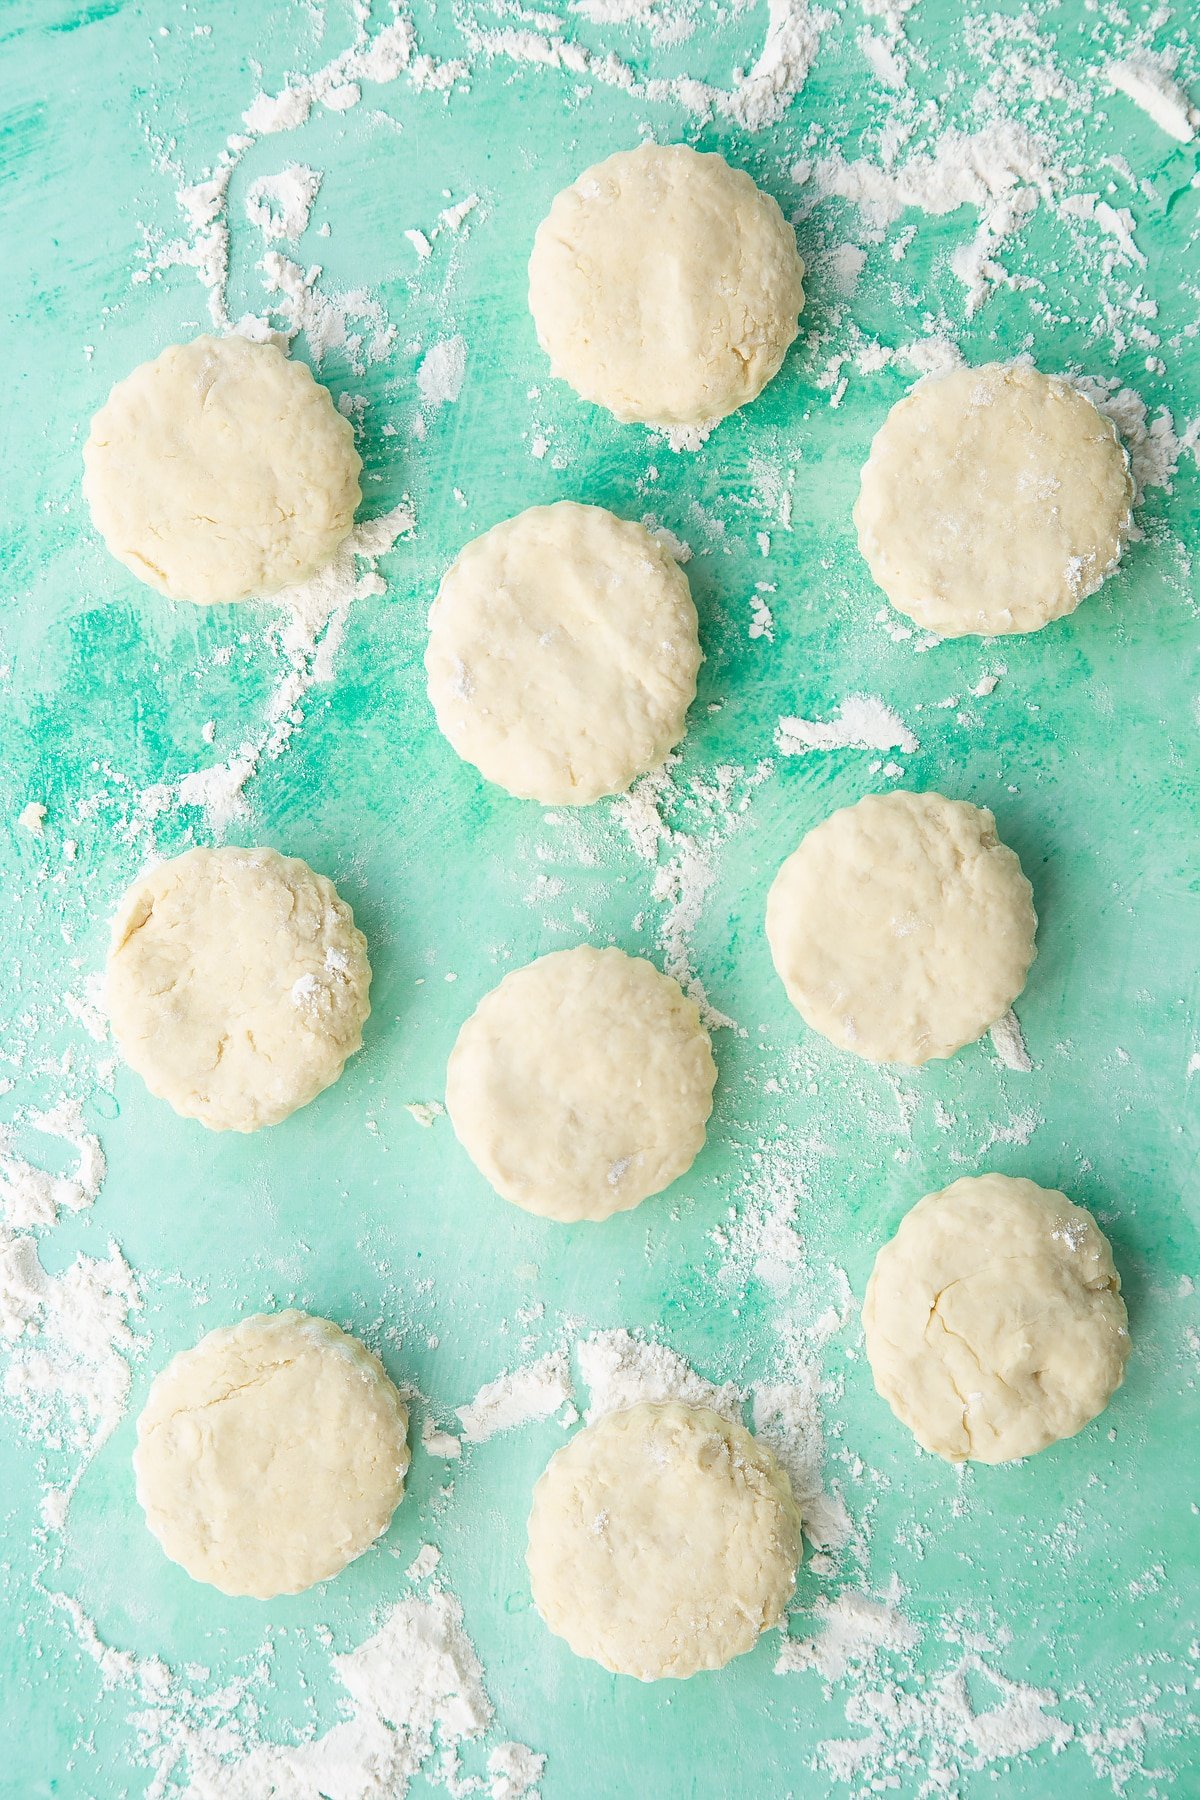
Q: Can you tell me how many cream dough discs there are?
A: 10